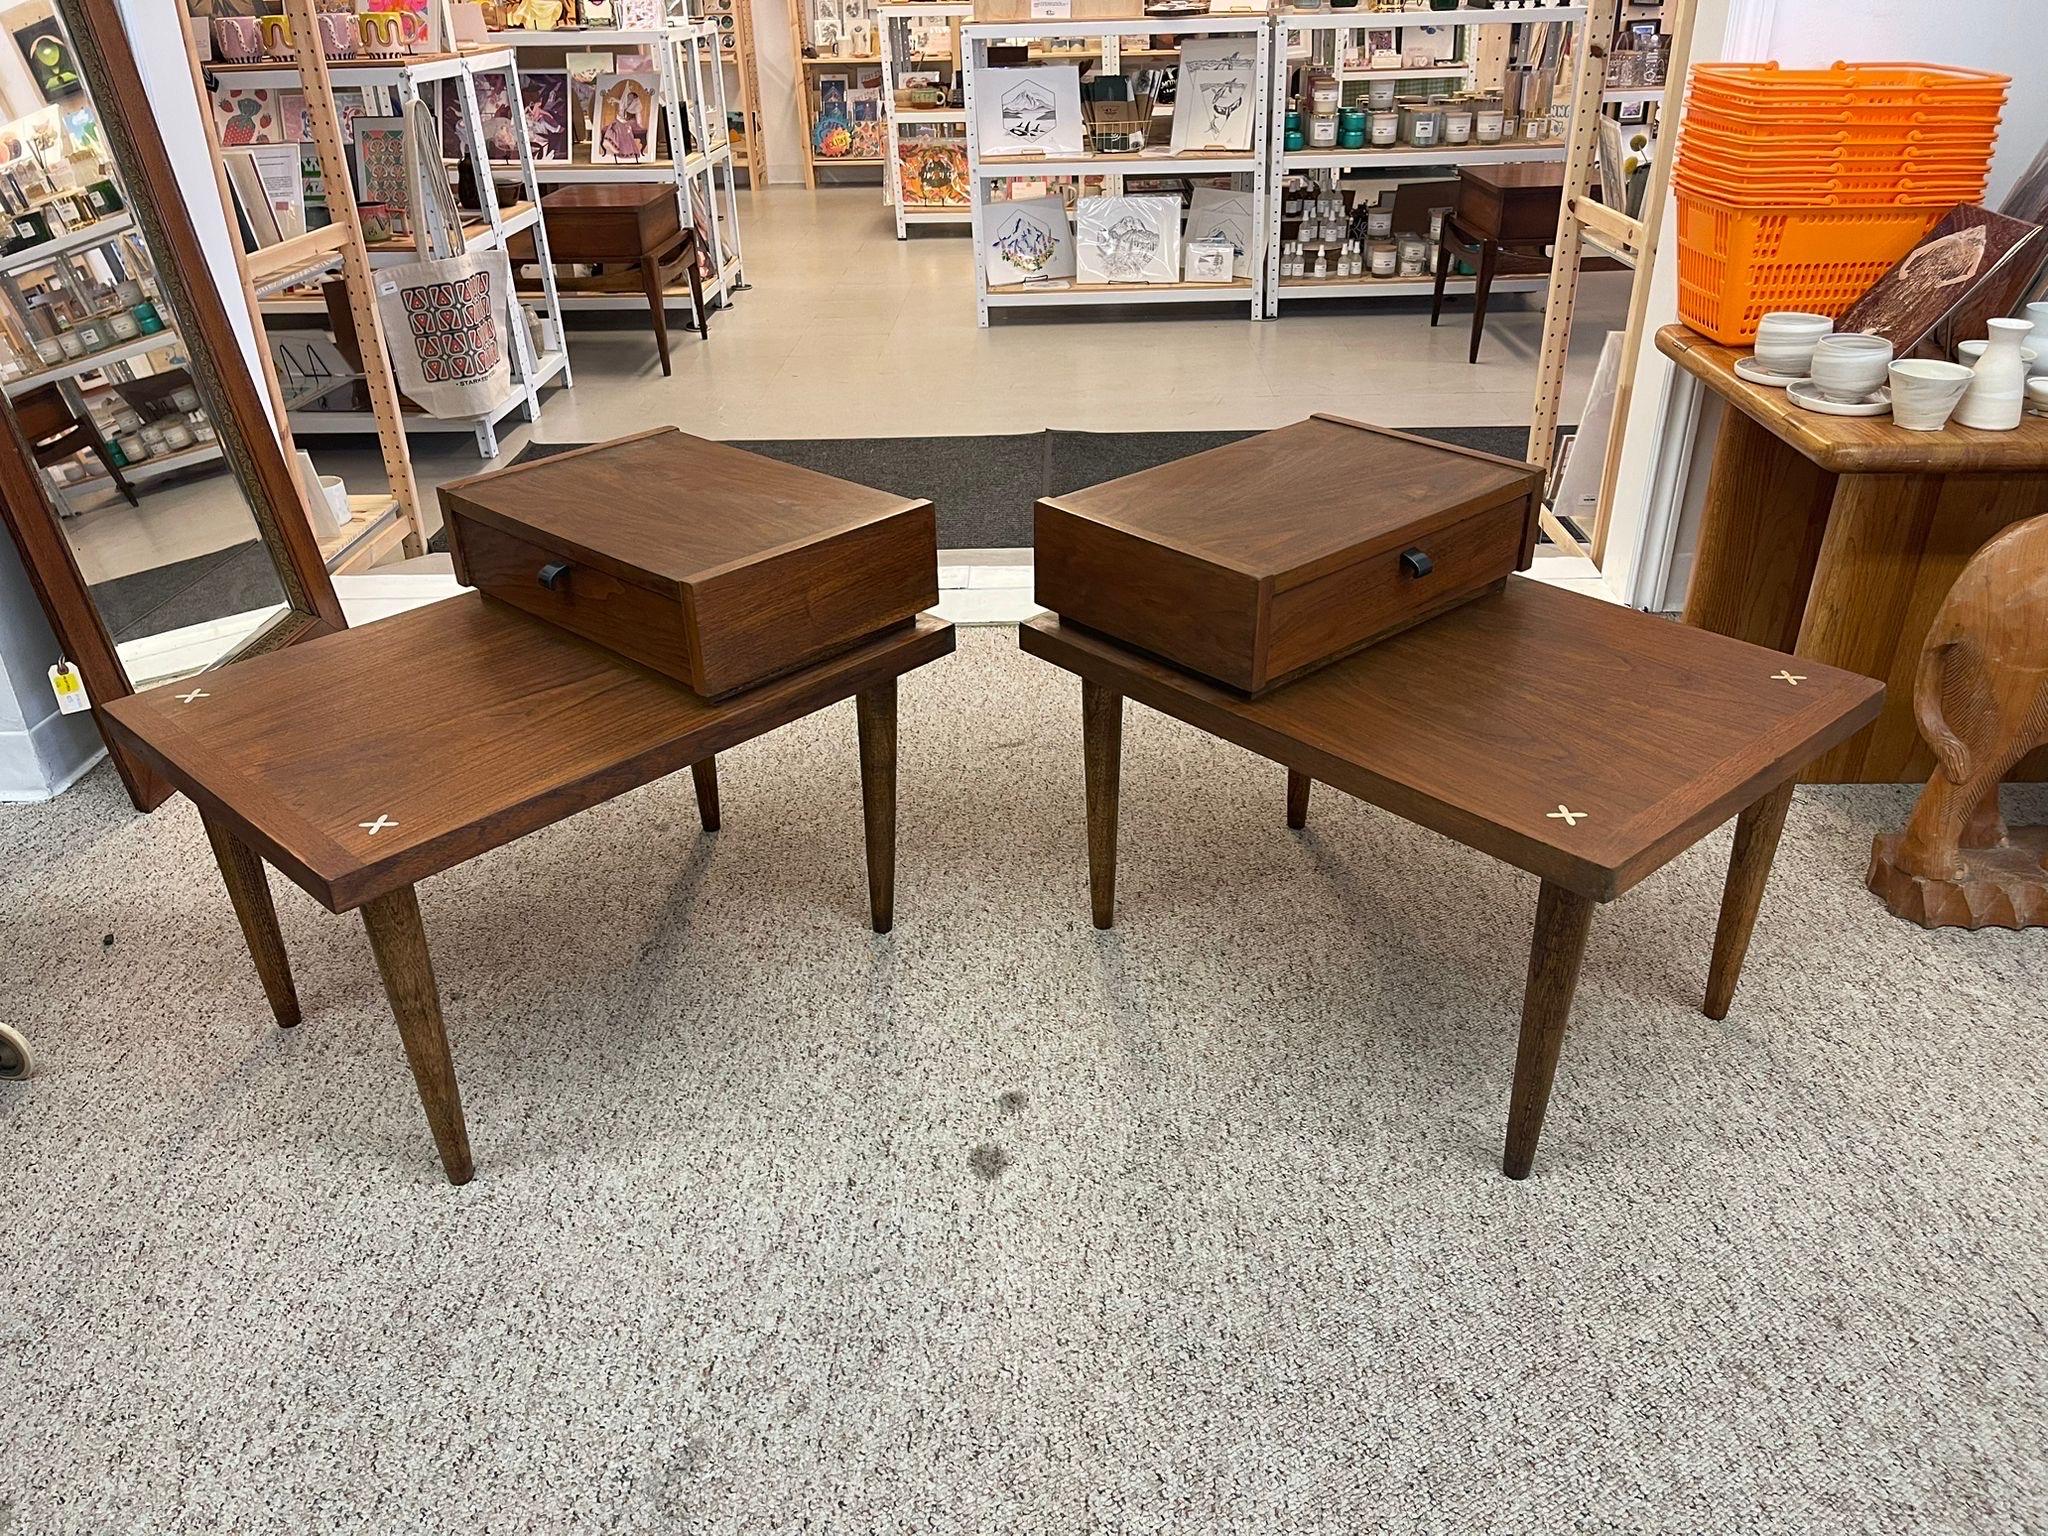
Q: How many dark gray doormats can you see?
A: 2